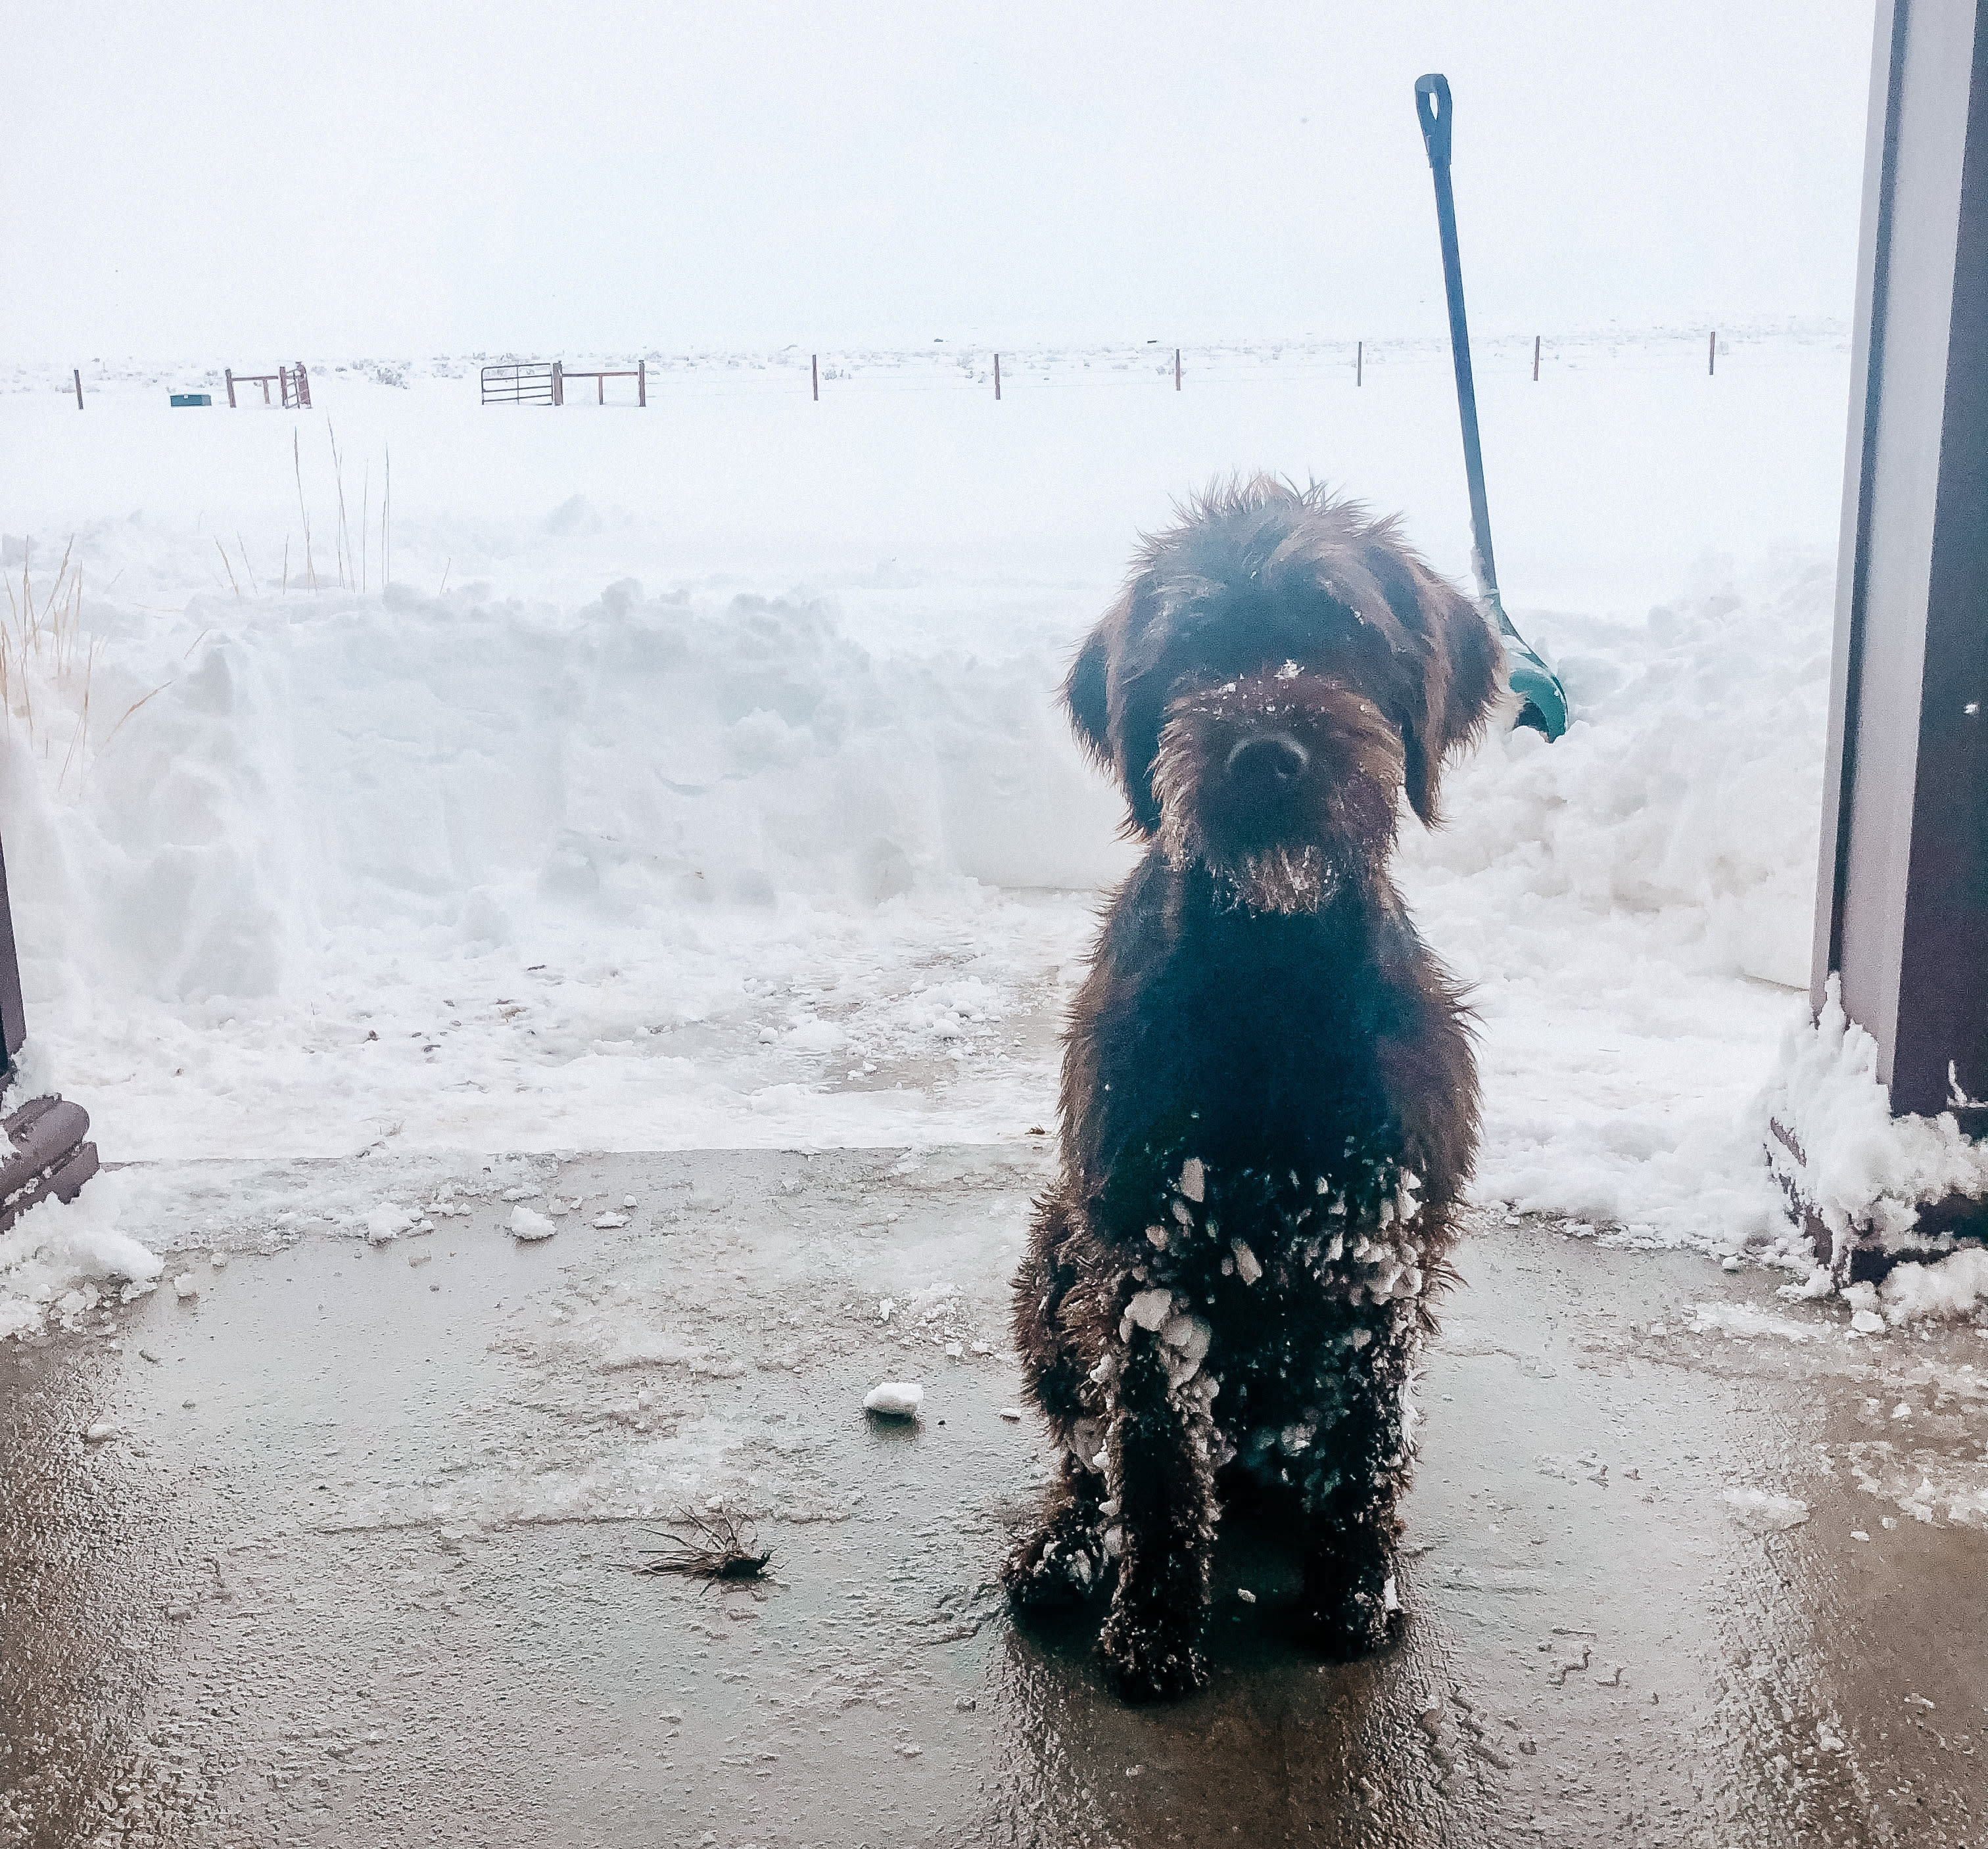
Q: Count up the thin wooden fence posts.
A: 7